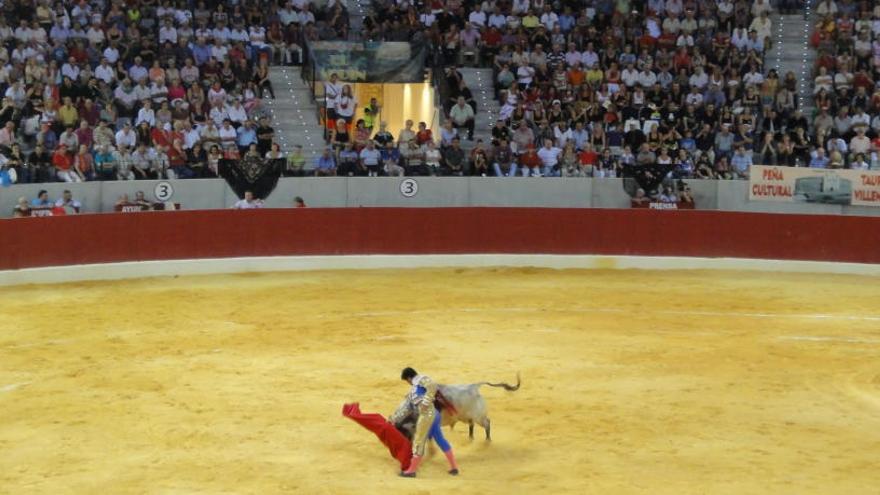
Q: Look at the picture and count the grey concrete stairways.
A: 4